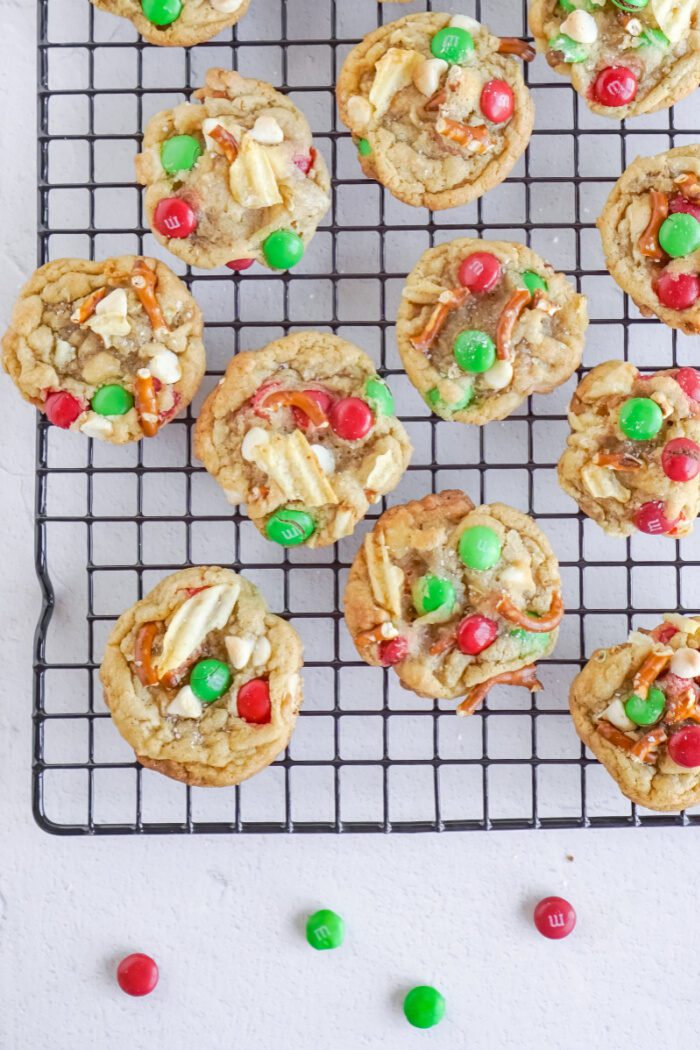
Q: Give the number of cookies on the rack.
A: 12